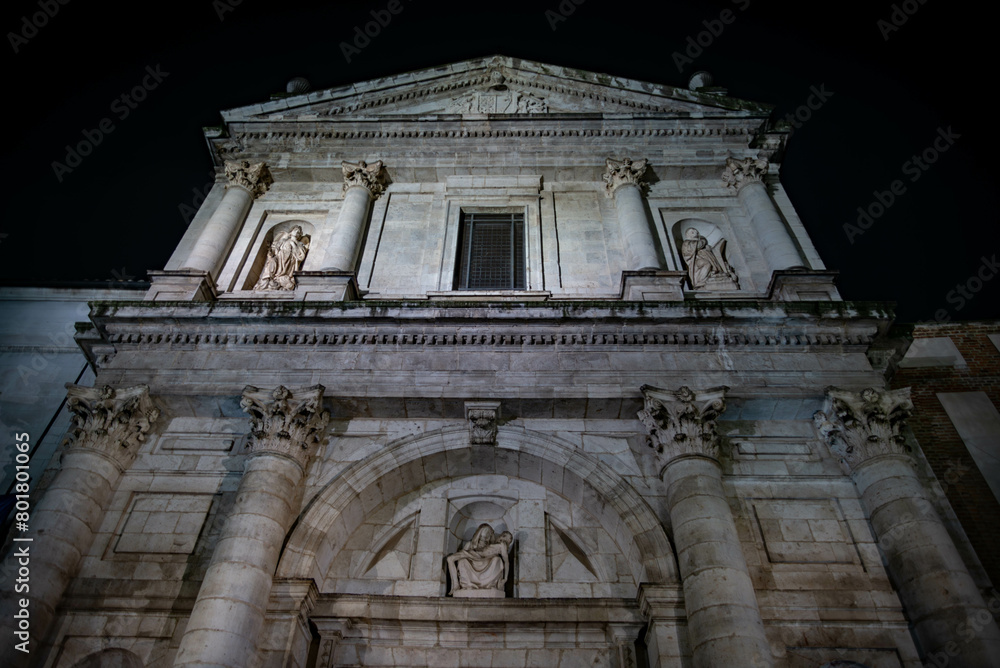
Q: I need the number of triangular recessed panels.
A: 2